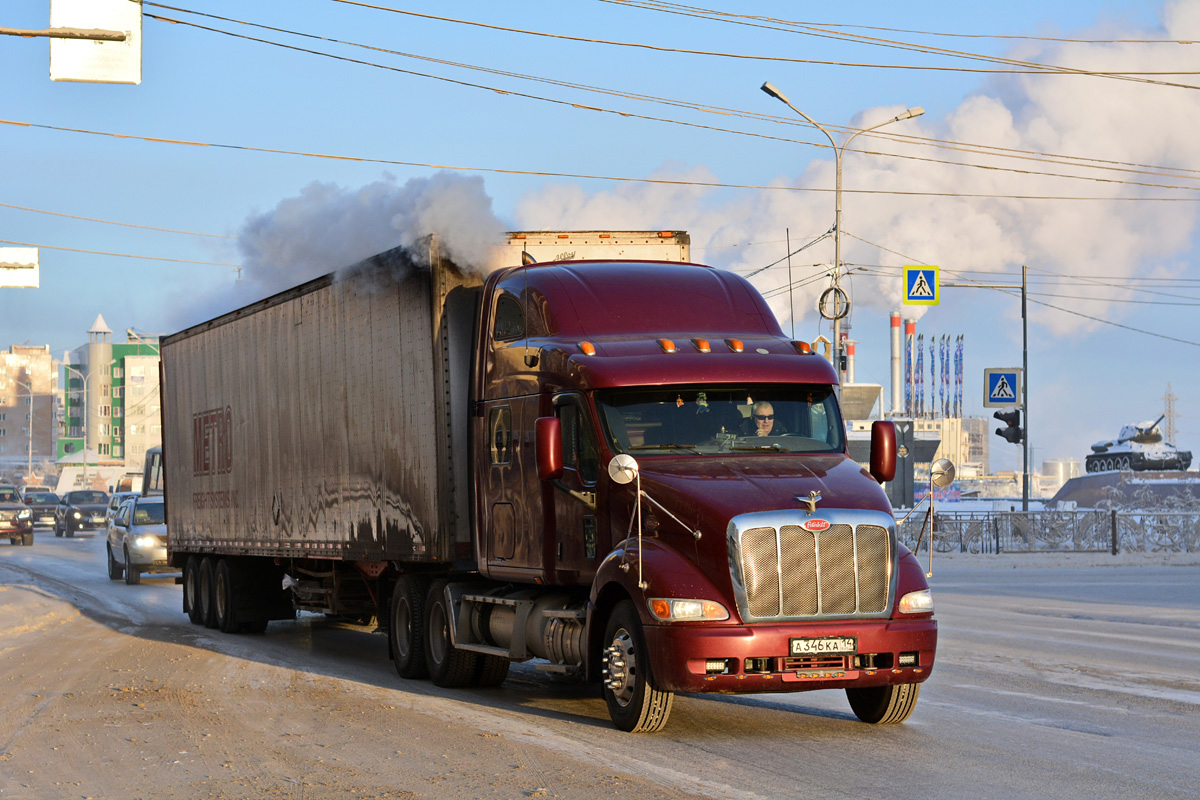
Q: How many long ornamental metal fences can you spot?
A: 1